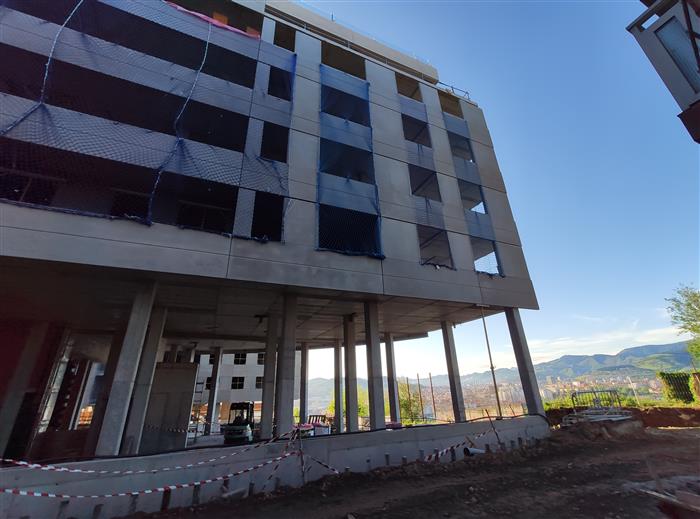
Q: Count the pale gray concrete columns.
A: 12